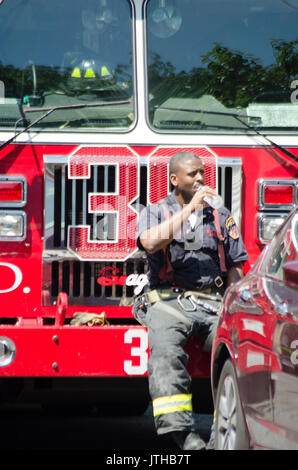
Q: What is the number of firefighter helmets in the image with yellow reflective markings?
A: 1